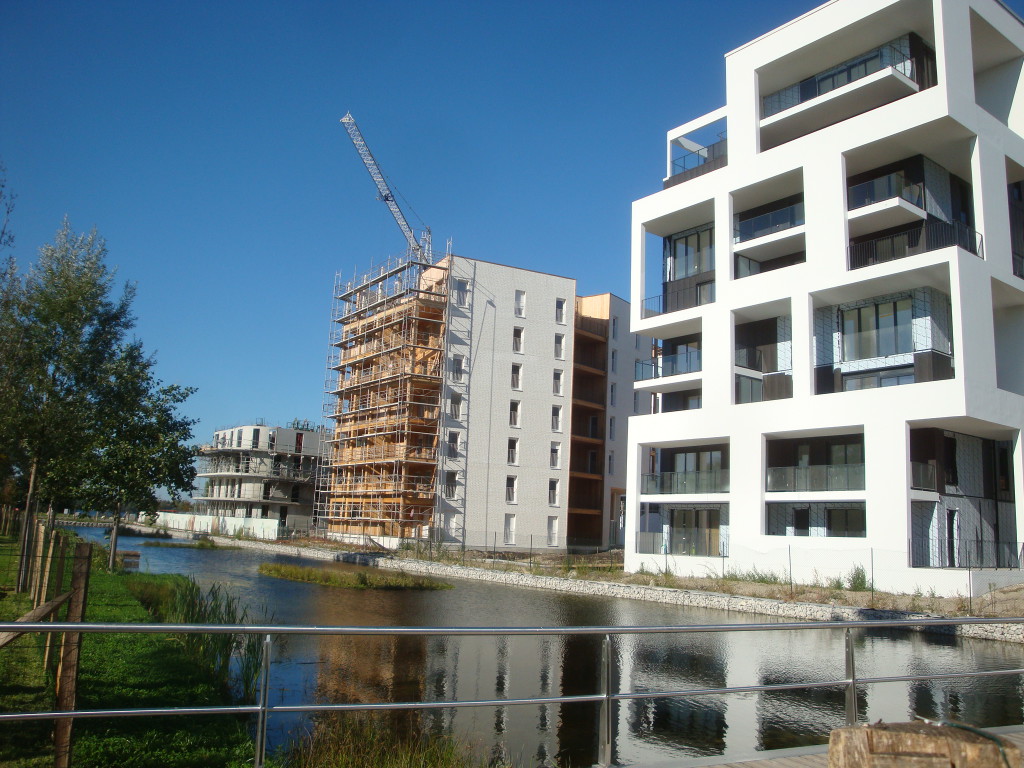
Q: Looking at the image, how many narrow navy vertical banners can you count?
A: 0